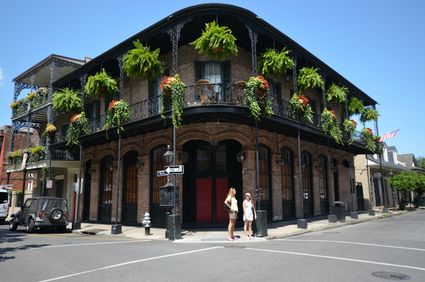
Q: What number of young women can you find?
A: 2